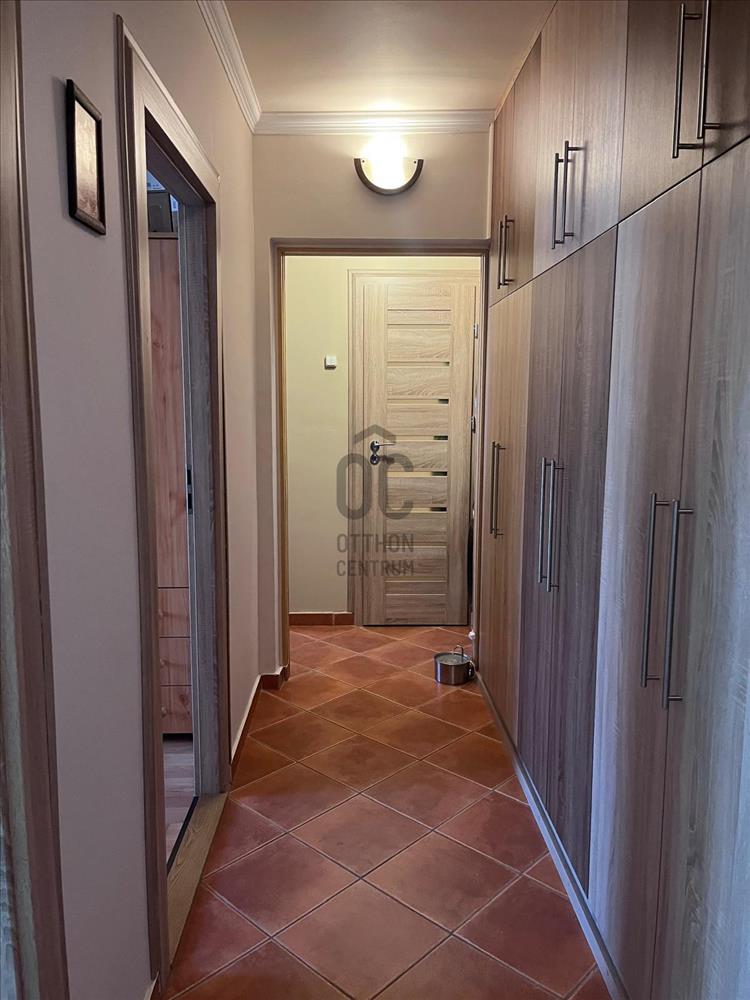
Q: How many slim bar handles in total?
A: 12